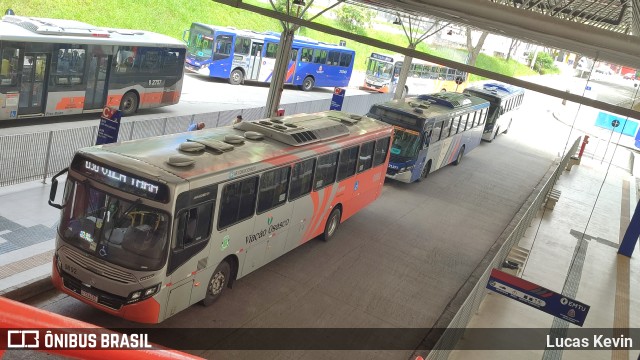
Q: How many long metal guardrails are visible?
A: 2